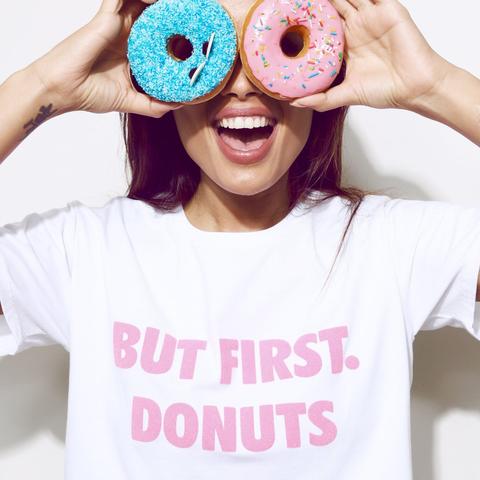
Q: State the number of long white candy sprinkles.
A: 2